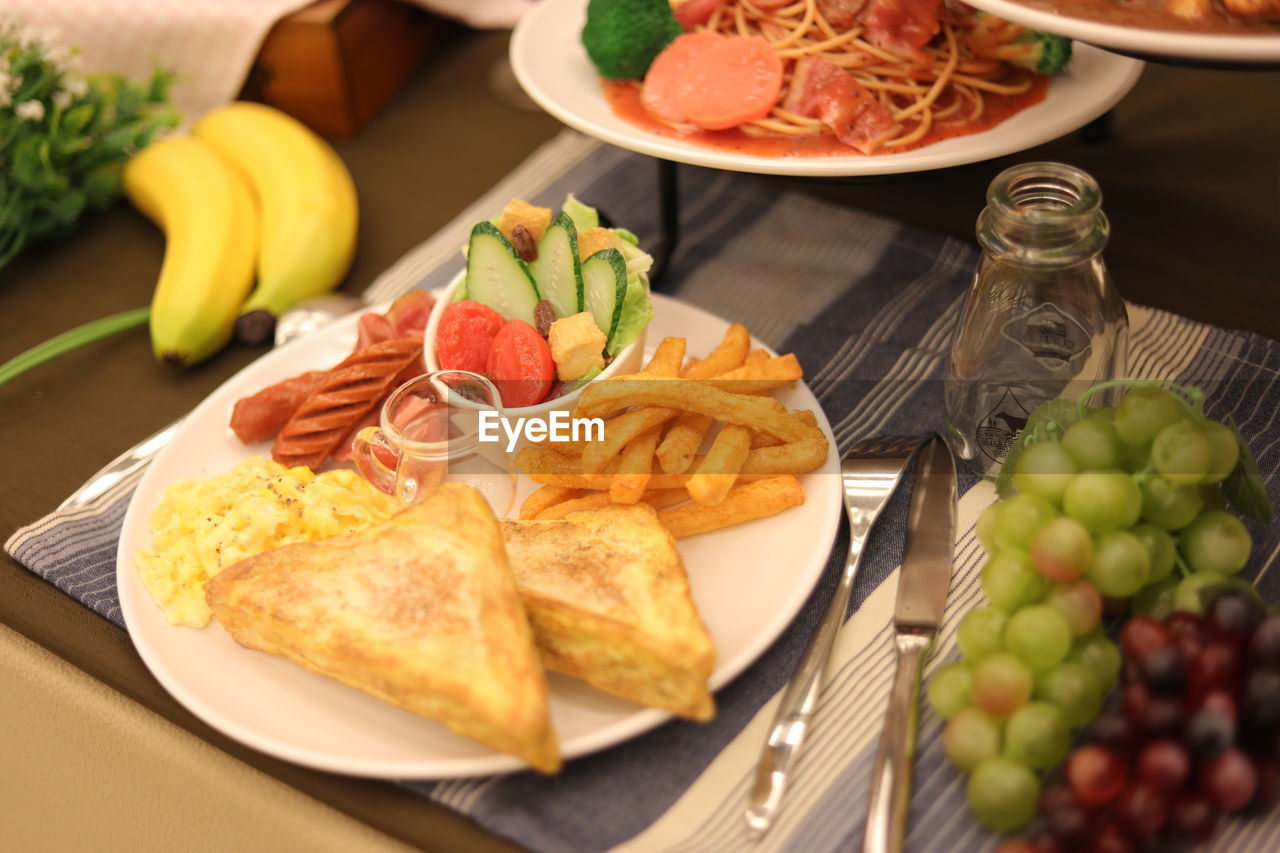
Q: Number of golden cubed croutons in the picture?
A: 3